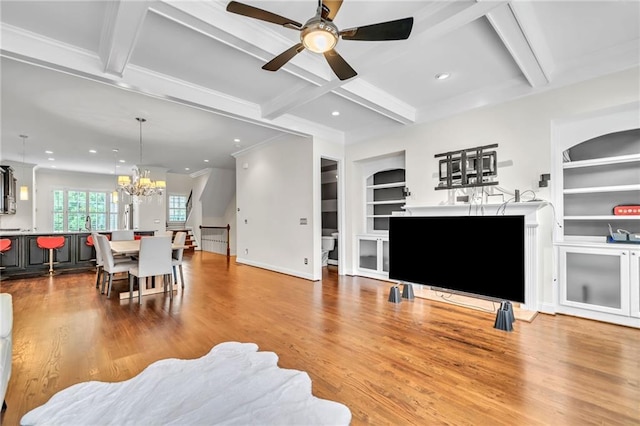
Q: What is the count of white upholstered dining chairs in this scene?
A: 6